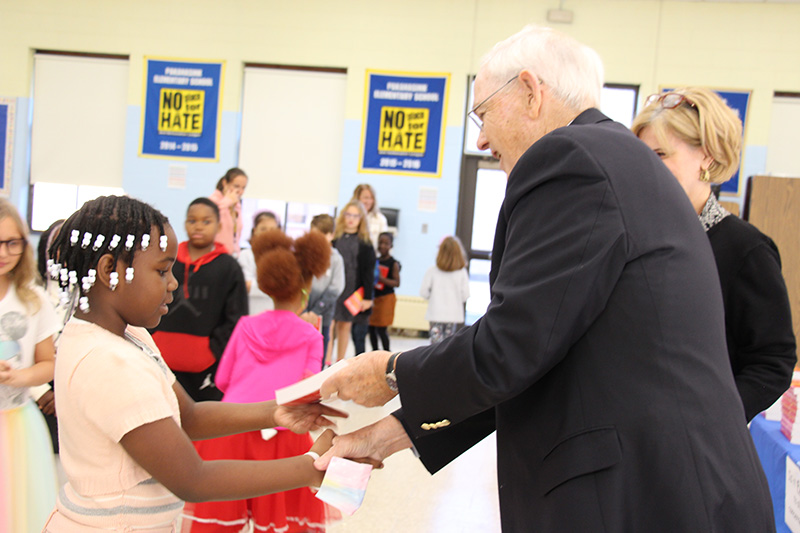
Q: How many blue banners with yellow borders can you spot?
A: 3